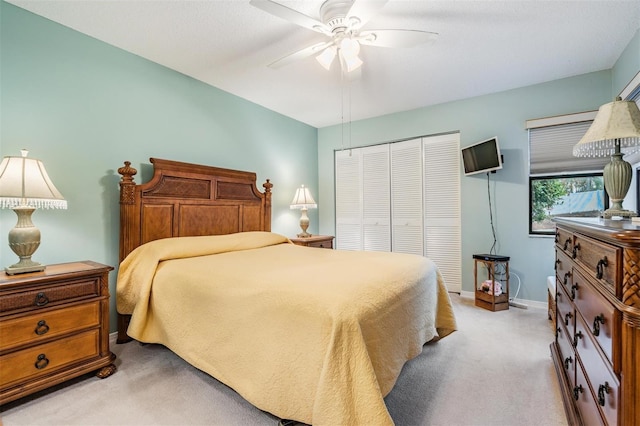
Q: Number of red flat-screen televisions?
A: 0